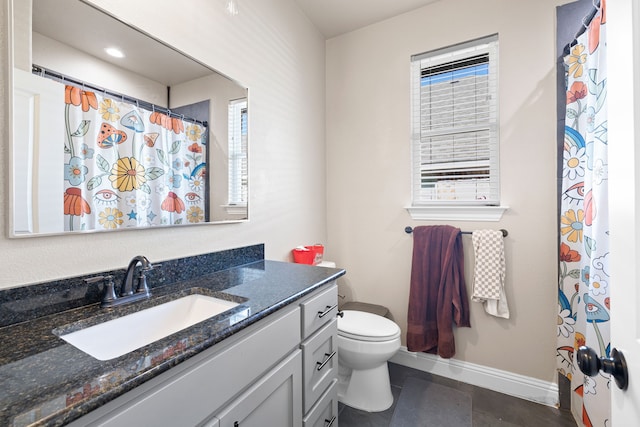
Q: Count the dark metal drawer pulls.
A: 3